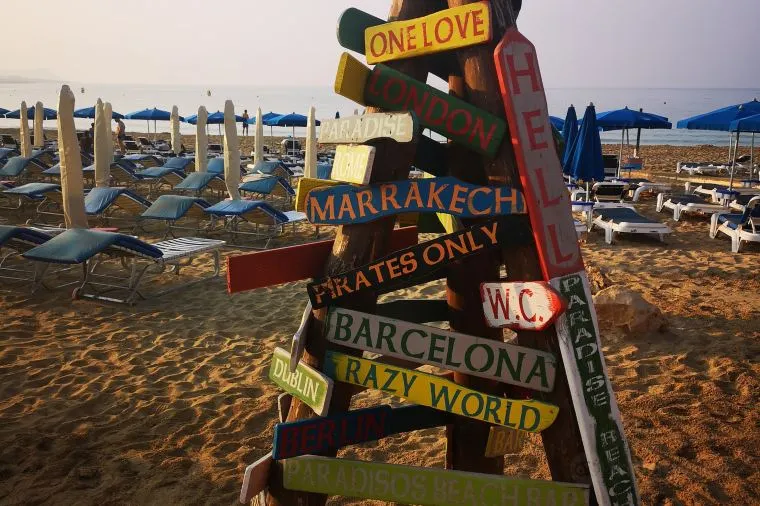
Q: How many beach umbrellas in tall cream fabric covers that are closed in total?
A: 10